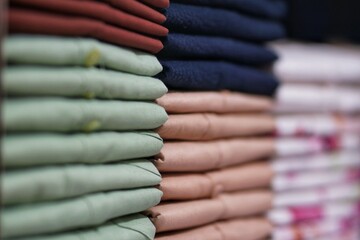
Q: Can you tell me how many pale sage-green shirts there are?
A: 7